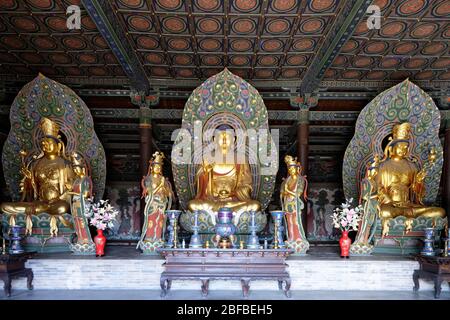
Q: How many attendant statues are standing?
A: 4